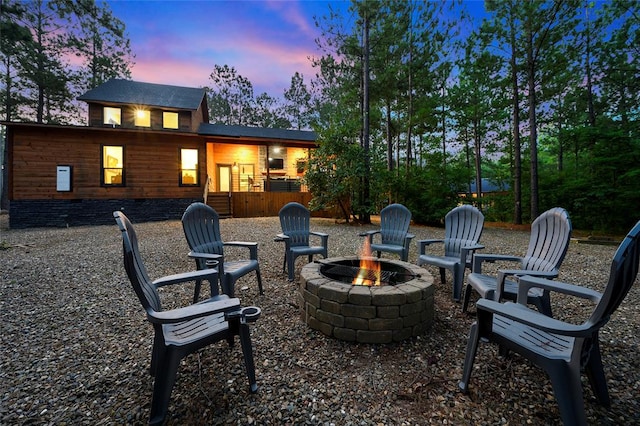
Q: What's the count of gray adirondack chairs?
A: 7